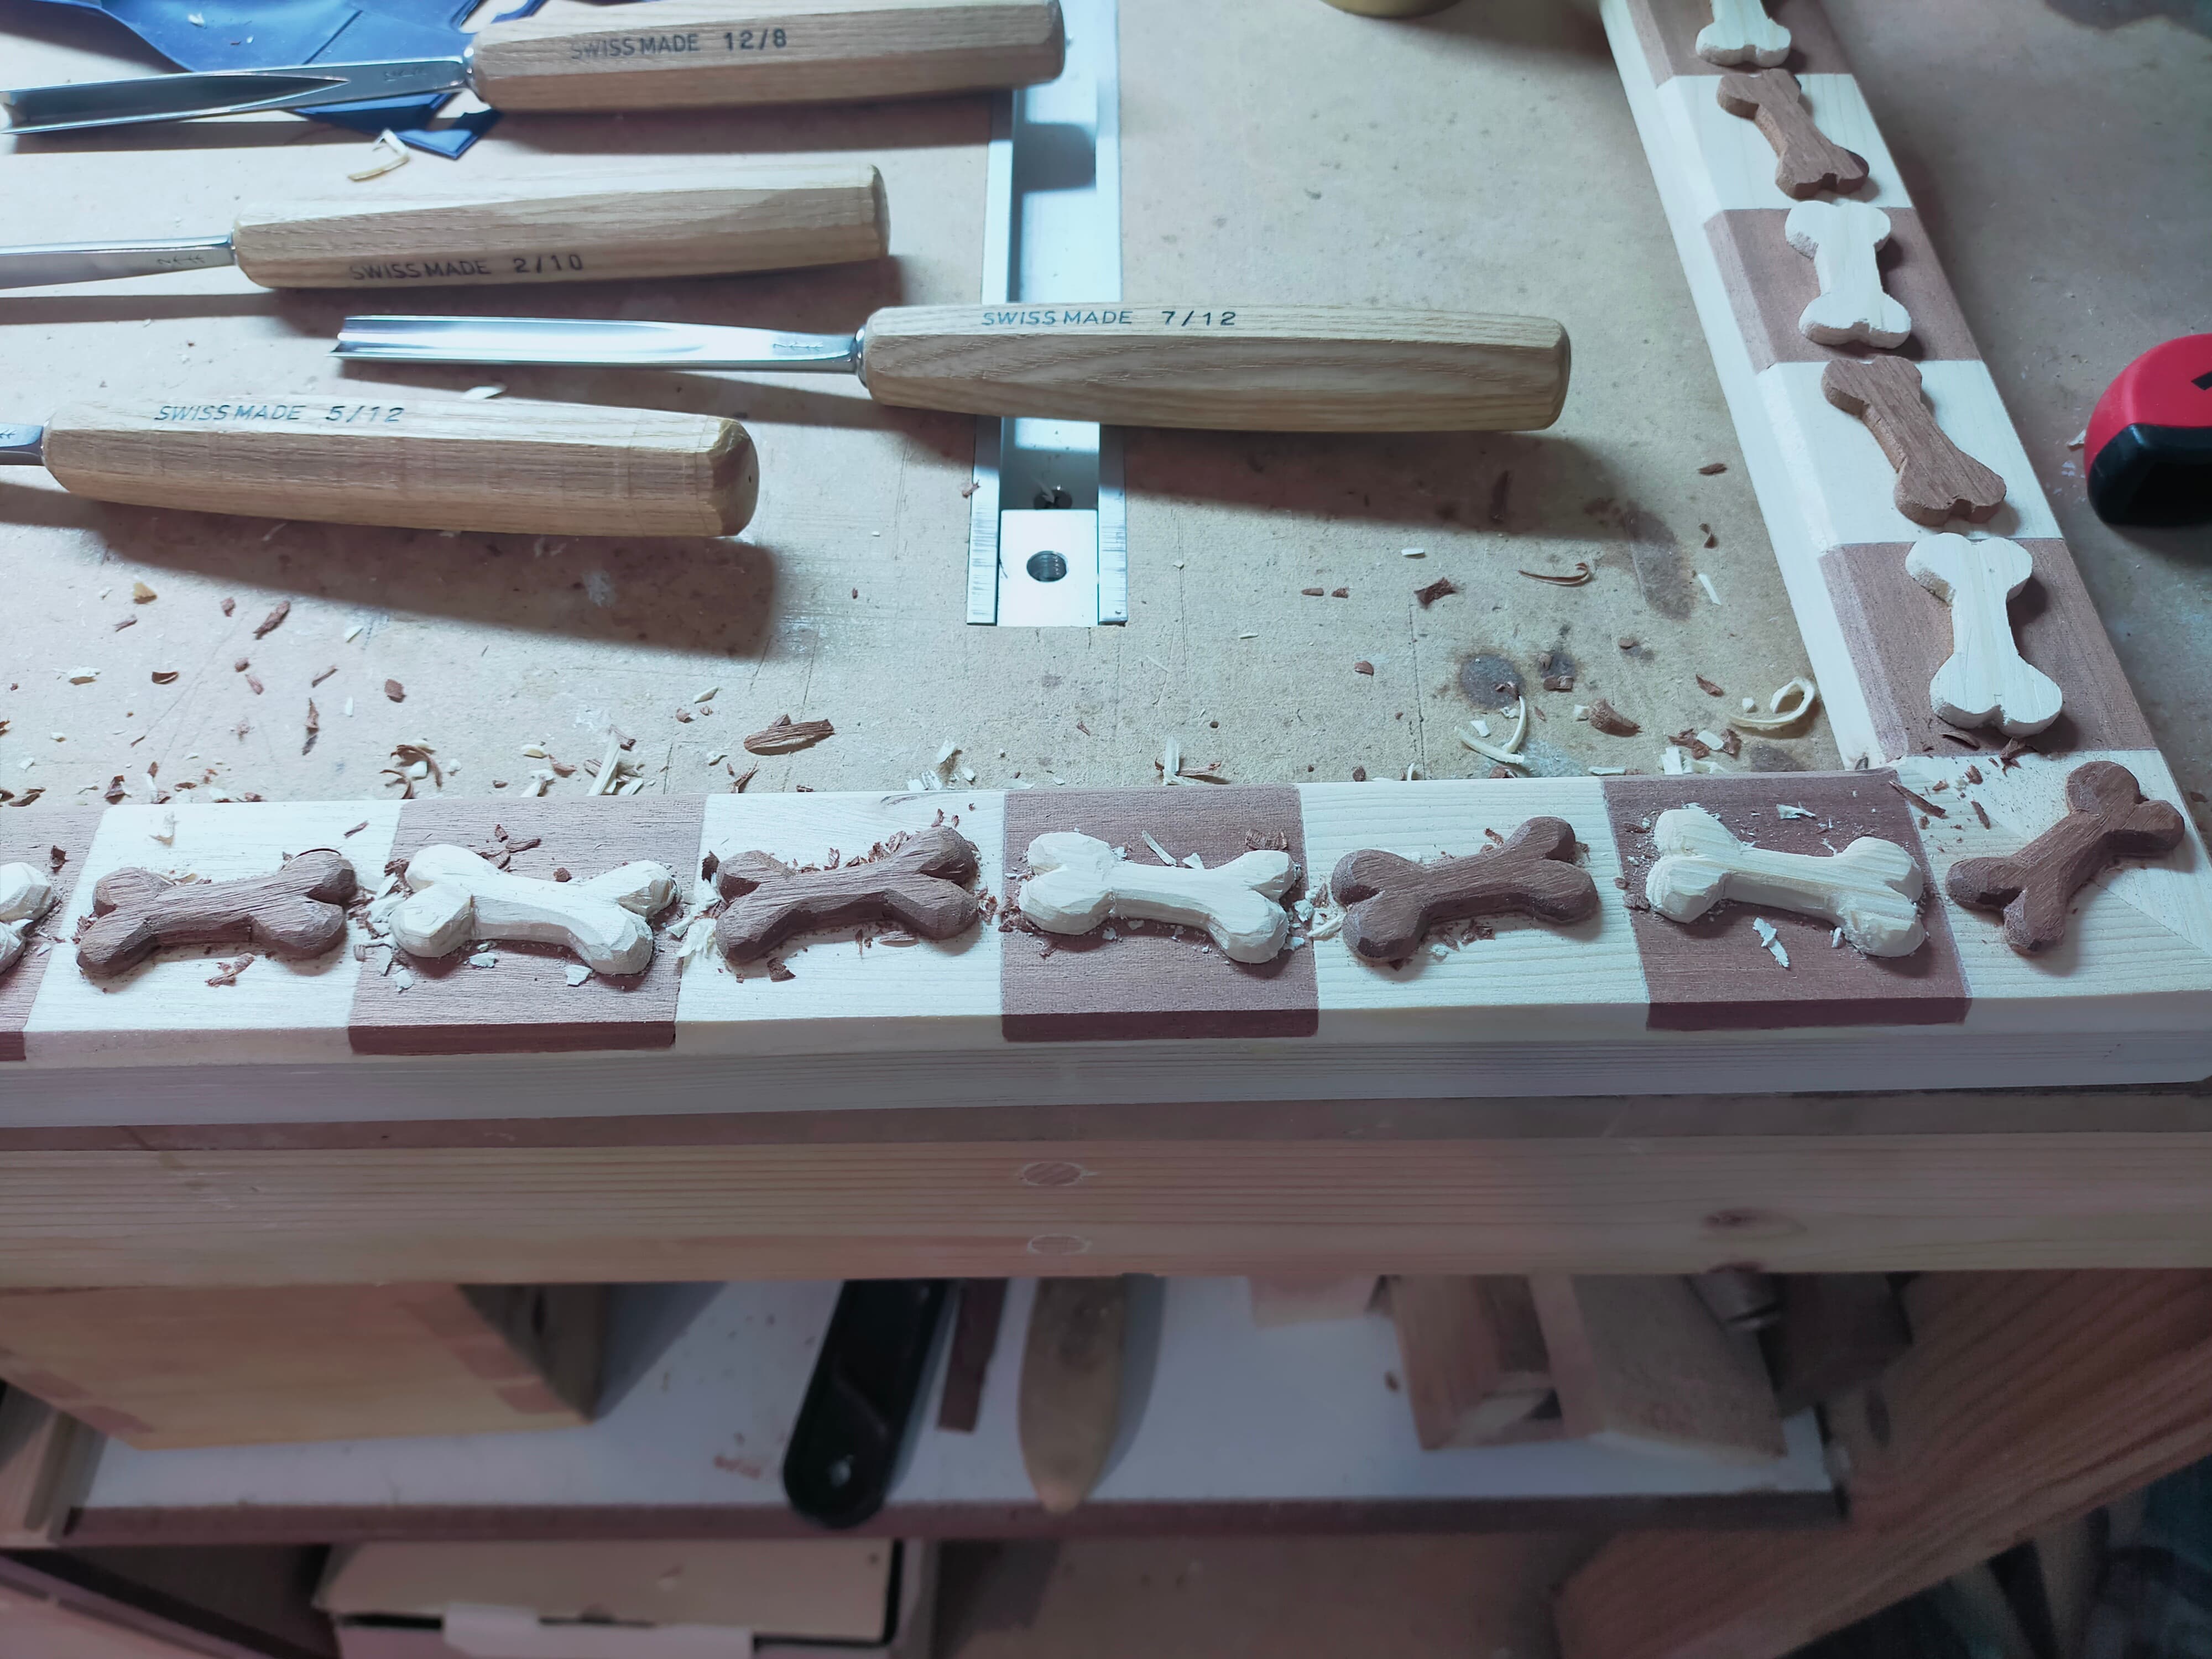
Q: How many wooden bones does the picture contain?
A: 13